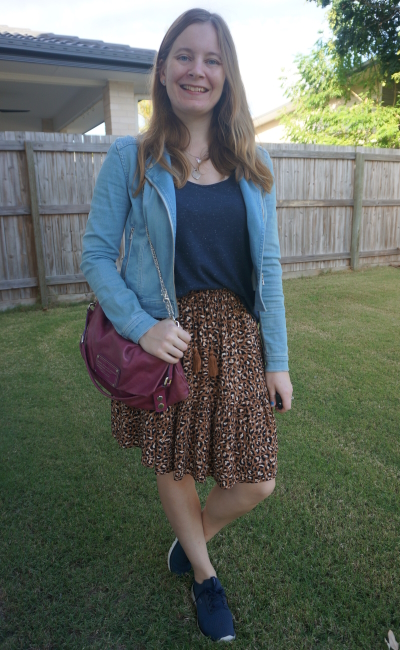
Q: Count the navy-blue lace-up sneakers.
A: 2